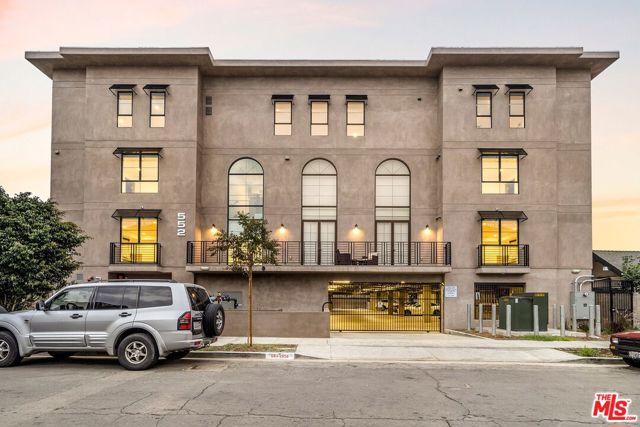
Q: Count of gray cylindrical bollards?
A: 10